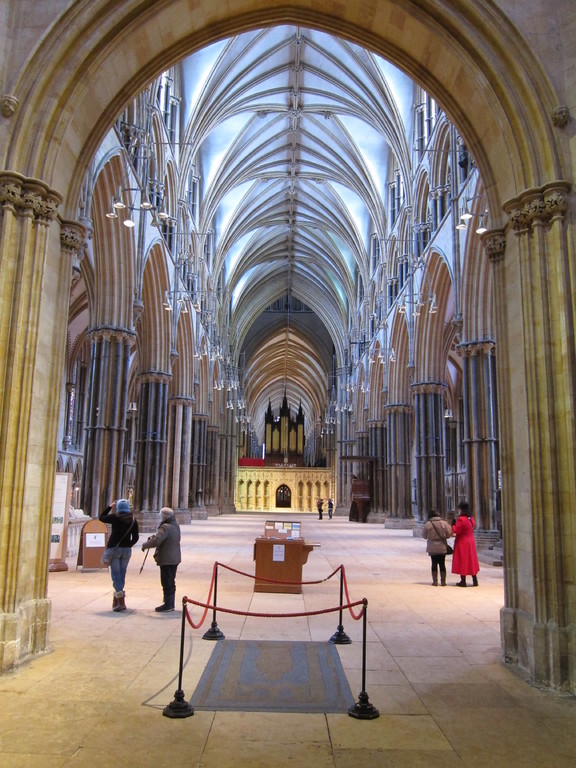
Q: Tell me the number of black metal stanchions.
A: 4